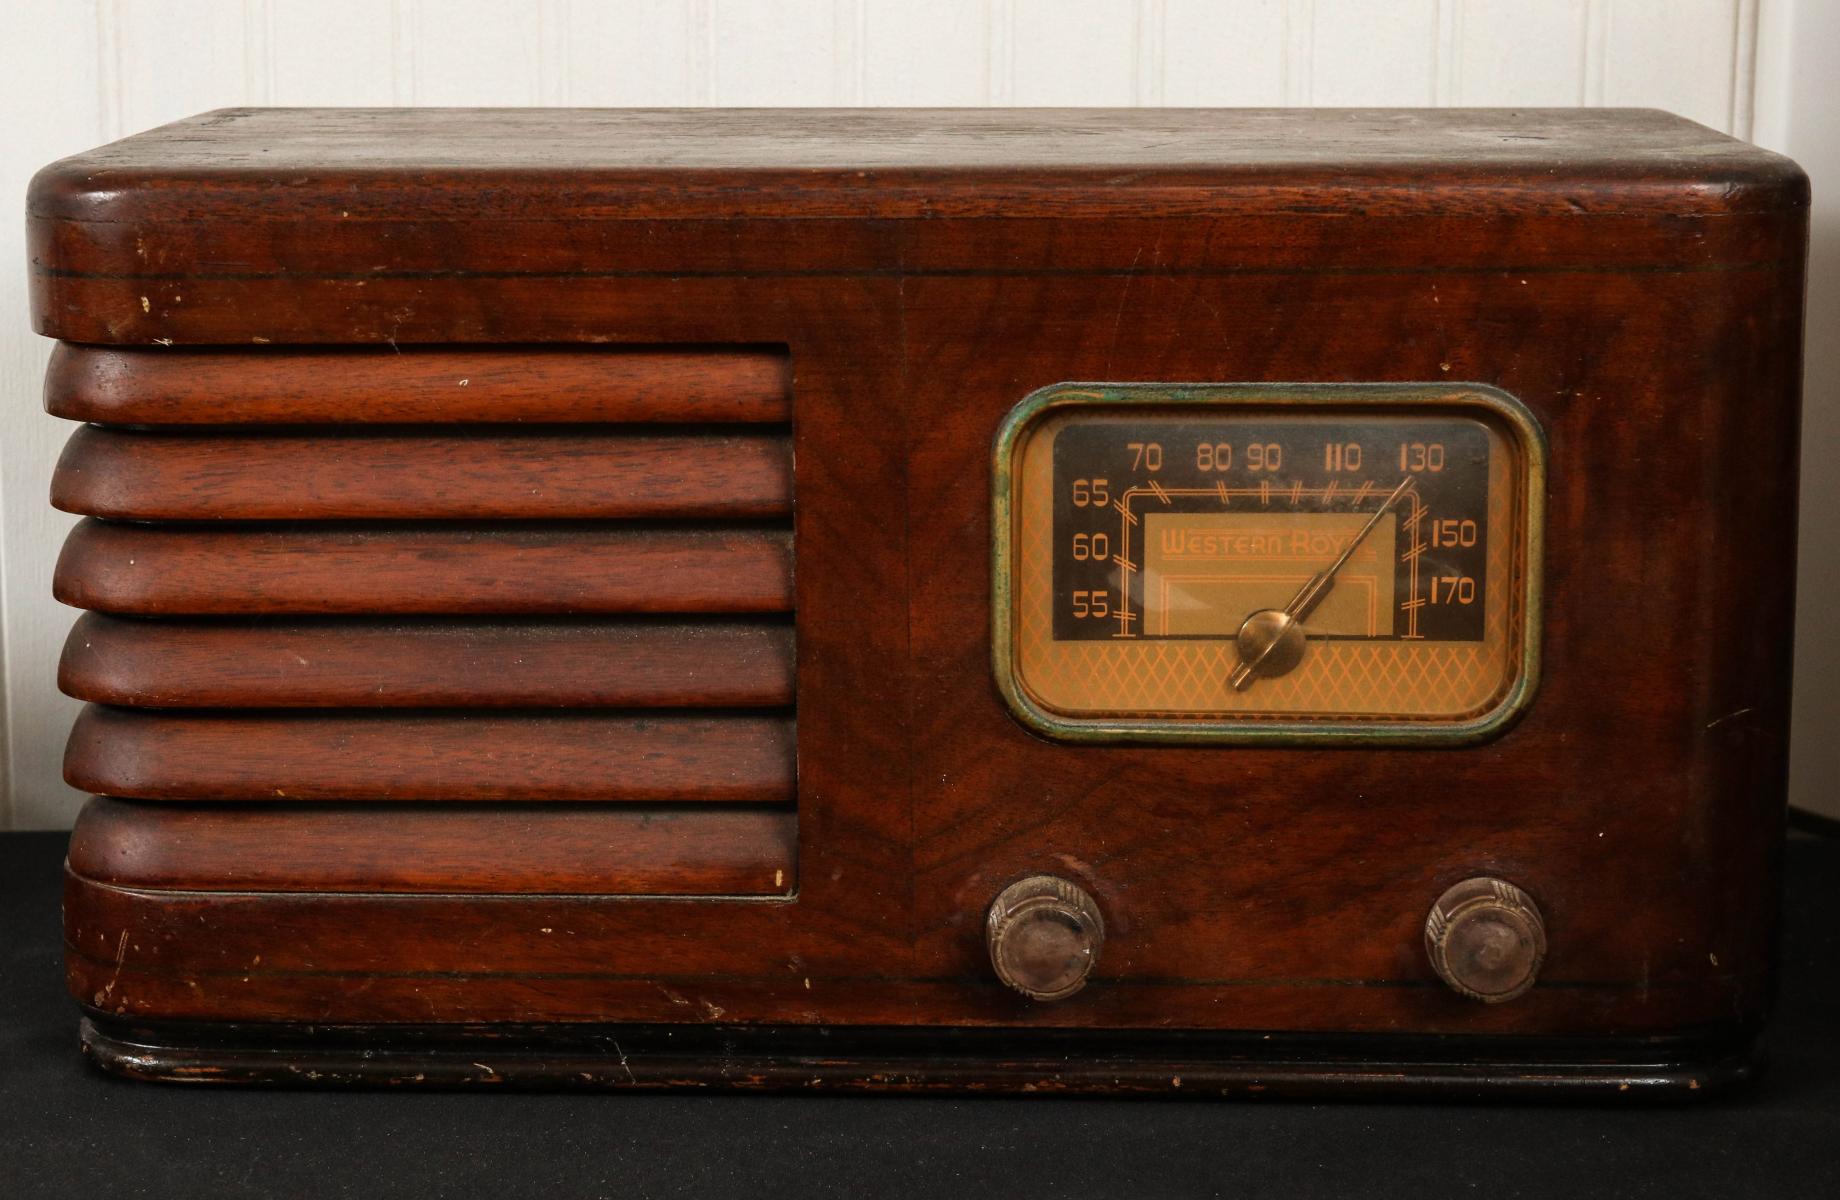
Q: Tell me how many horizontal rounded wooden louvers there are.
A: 6